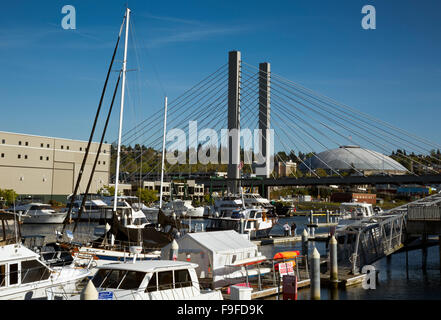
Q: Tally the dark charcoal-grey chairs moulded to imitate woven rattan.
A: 0